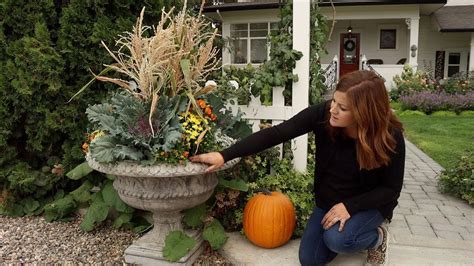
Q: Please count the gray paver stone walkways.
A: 1